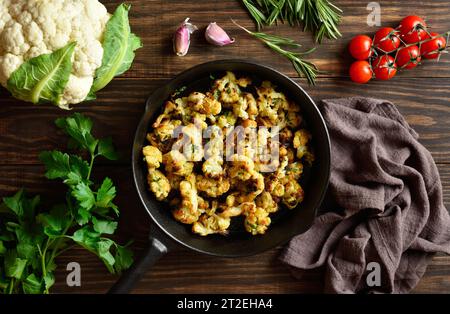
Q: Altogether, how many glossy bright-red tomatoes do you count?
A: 7